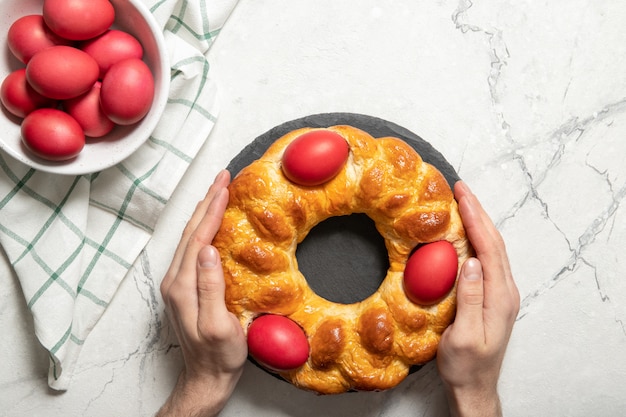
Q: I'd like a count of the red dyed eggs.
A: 11